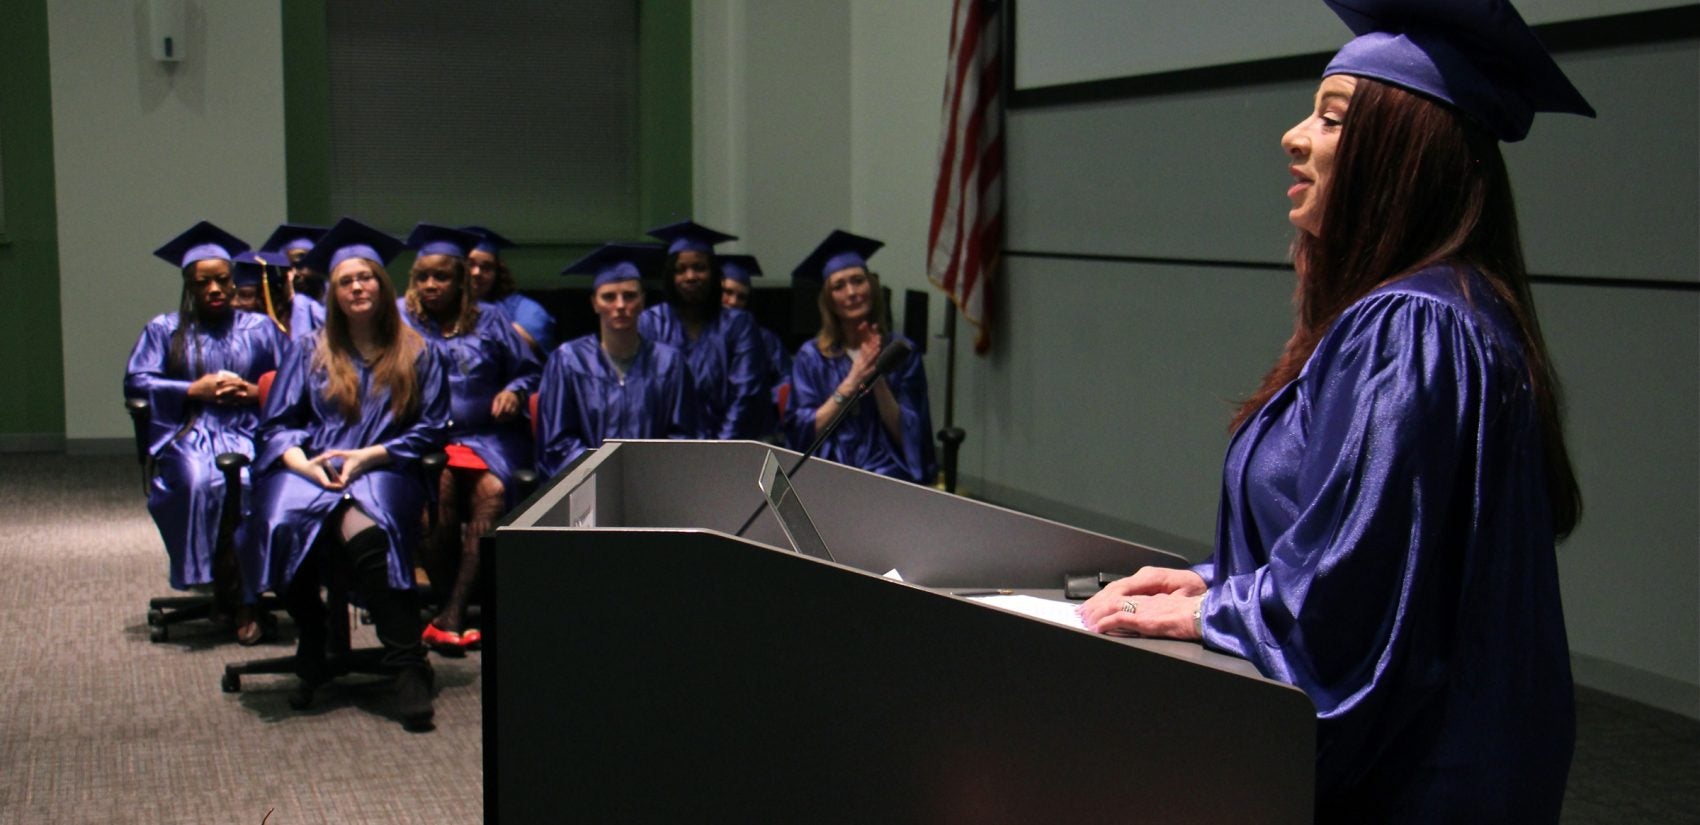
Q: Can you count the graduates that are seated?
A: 10